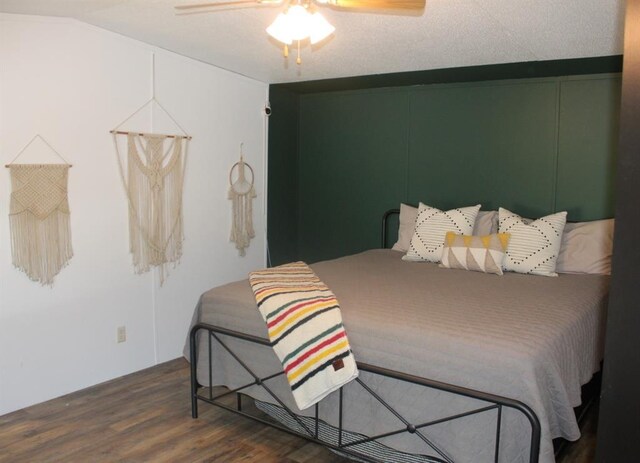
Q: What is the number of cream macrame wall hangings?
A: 3